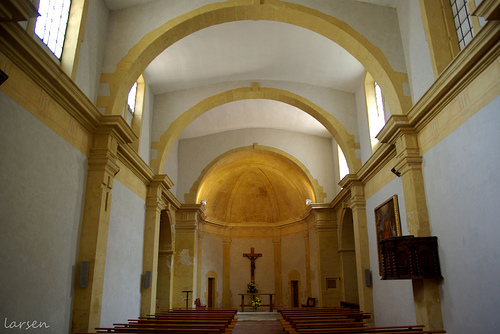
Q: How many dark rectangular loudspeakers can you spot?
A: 3